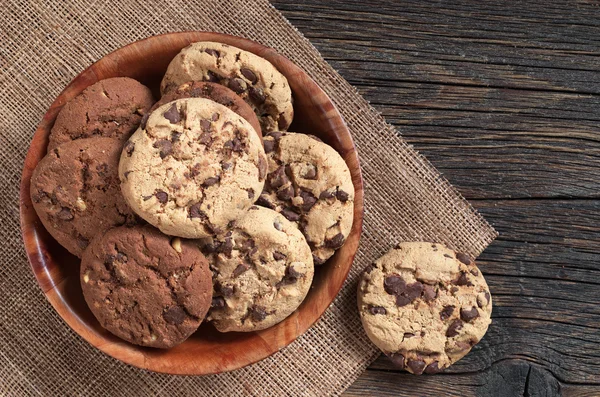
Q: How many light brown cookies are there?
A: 5